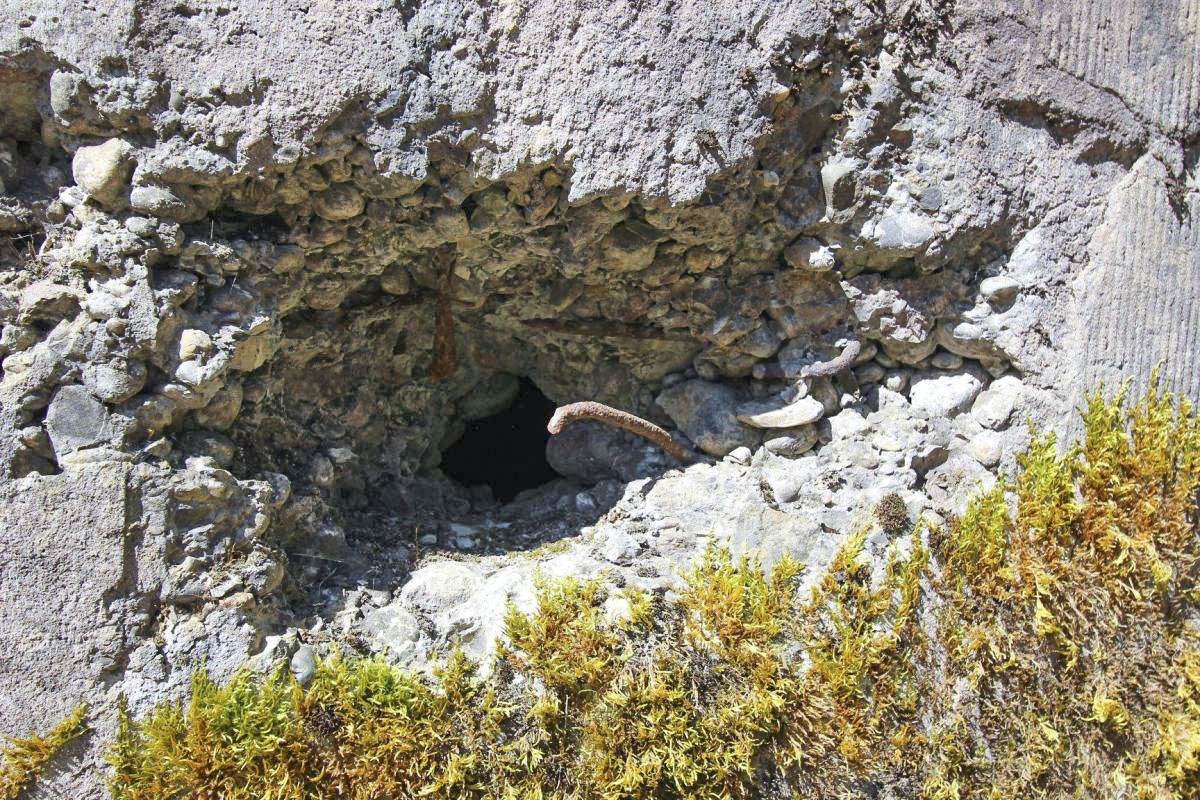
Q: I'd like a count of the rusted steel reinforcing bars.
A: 4